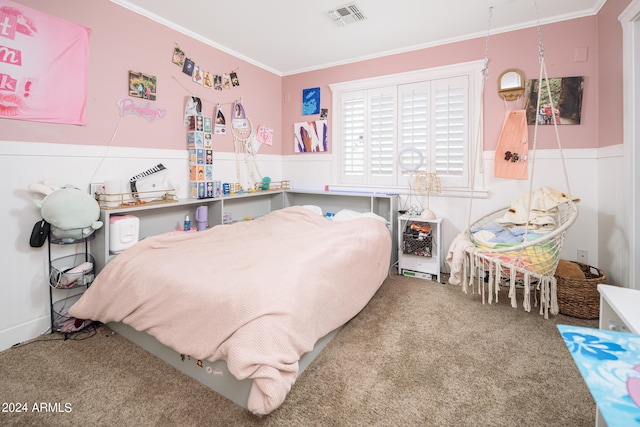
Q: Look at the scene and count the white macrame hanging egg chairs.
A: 1